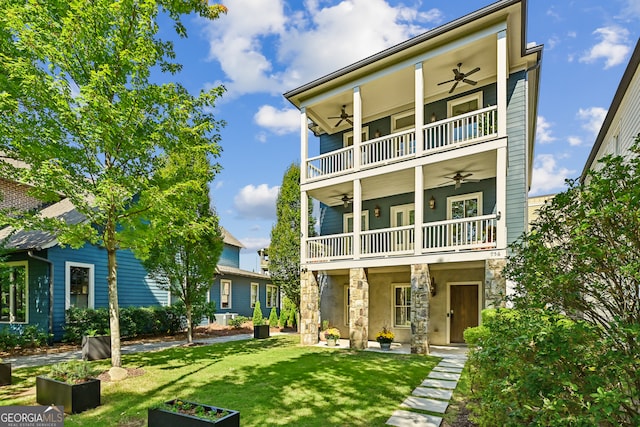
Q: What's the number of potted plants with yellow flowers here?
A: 2